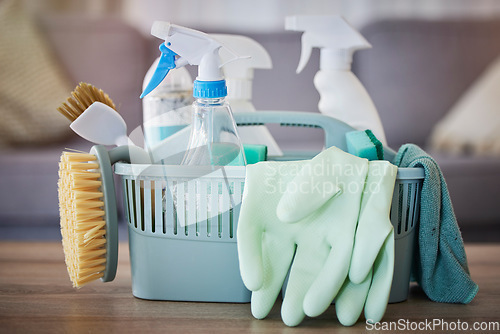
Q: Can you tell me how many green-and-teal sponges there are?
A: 2